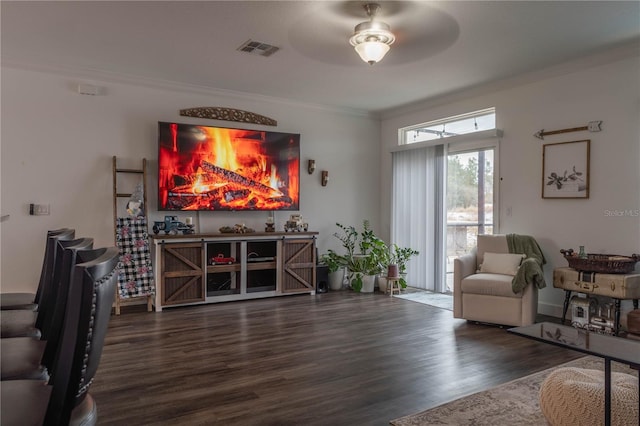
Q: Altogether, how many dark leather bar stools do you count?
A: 4